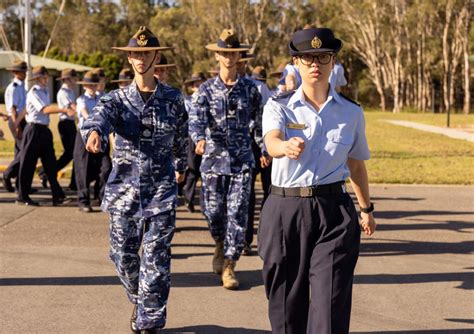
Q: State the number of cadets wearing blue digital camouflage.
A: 2